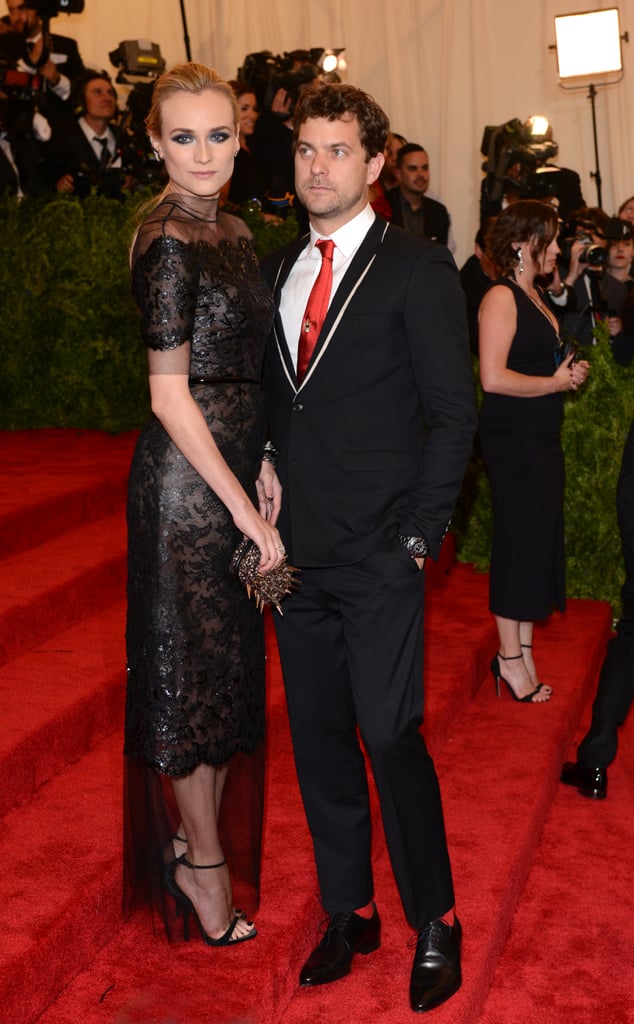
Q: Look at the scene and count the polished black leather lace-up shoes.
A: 2